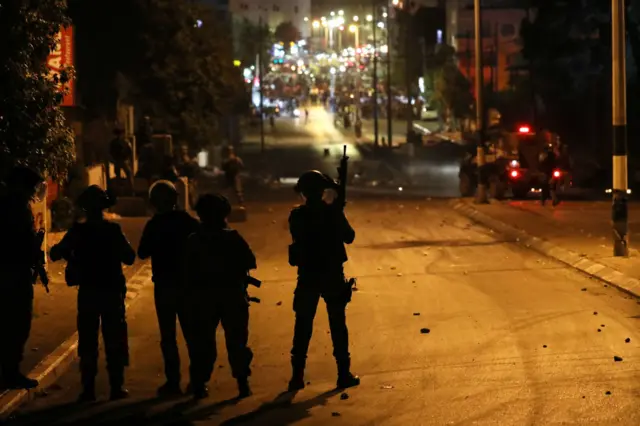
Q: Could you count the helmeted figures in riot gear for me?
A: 5